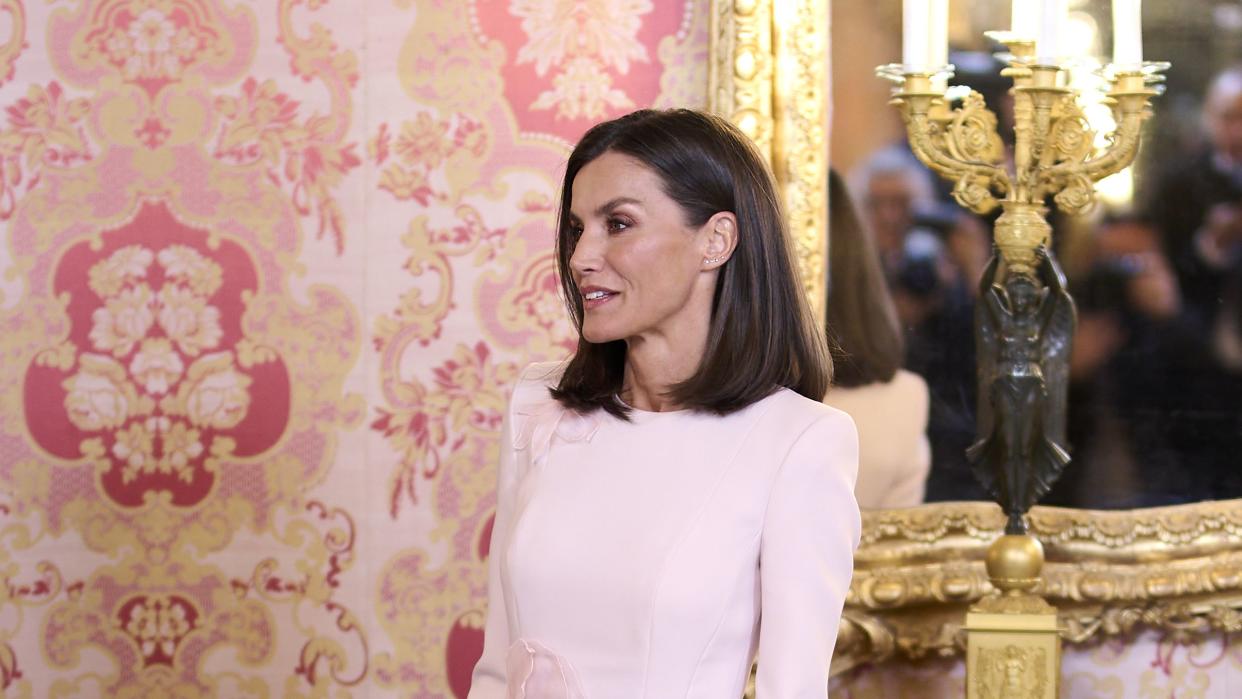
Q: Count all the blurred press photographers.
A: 3